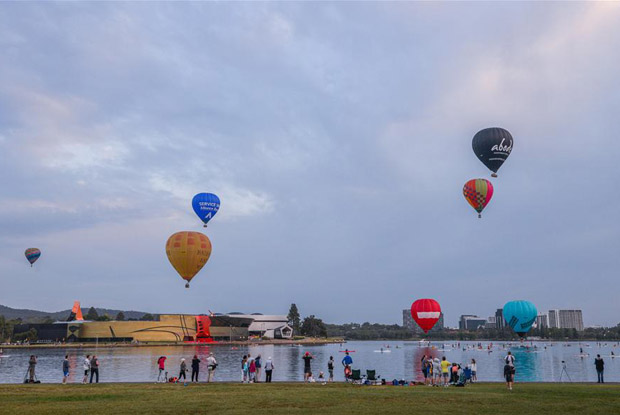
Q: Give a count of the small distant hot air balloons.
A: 1